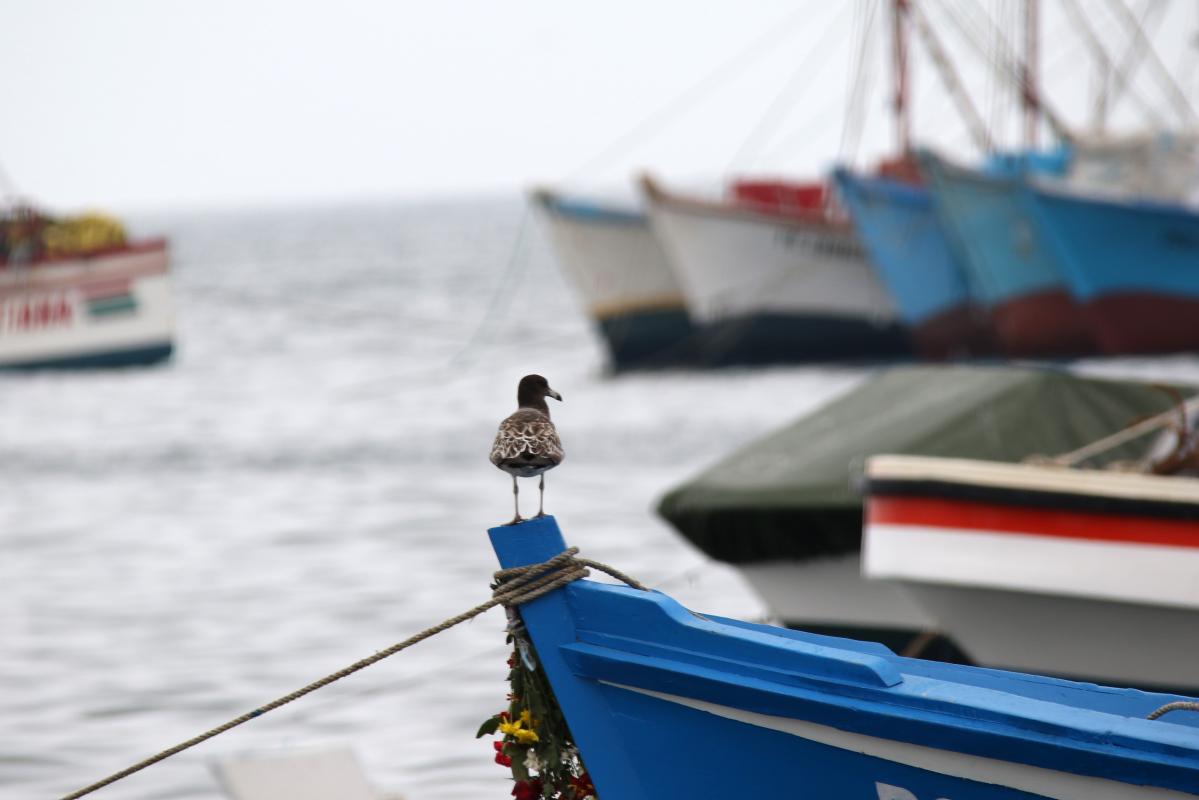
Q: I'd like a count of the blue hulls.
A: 4